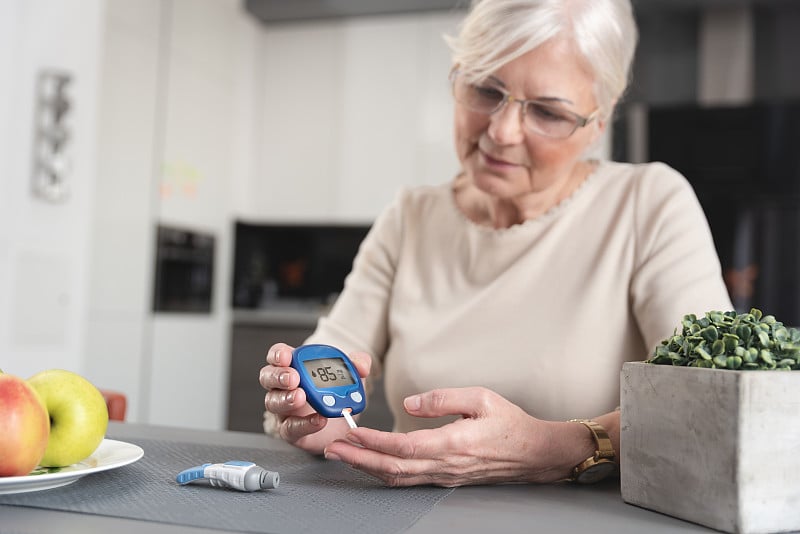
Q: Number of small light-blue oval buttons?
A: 2